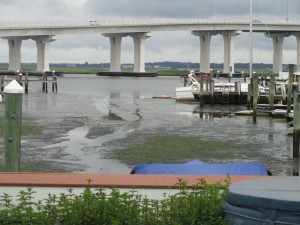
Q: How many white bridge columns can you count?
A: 8